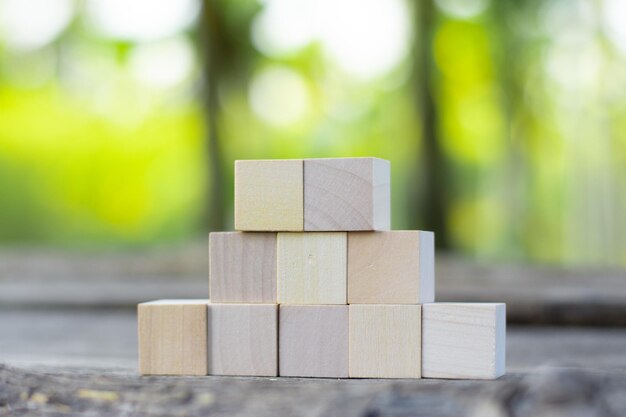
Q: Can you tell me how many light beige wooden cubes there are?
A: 10